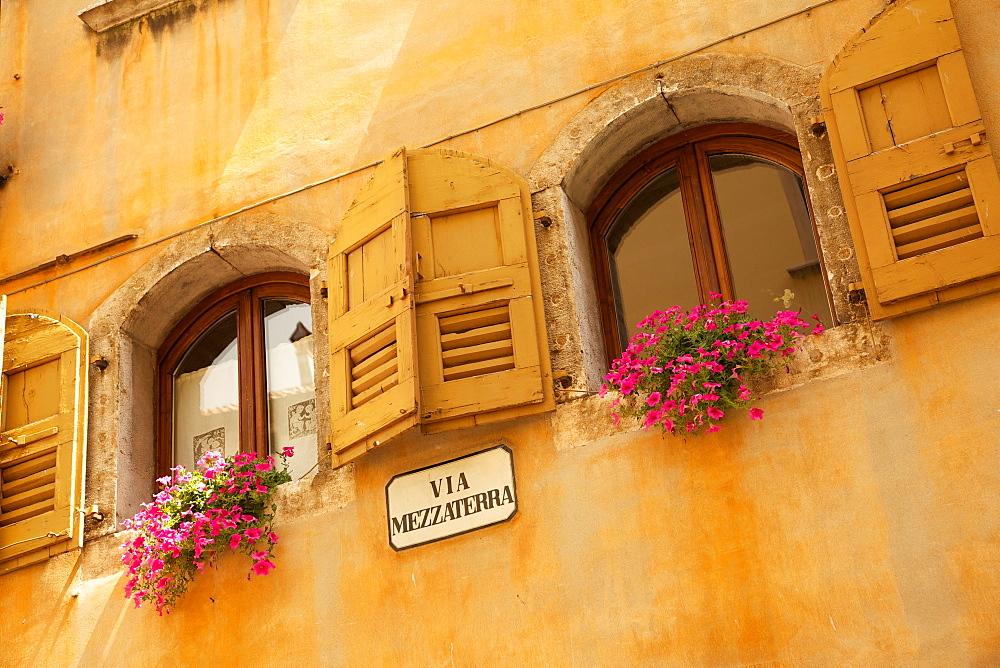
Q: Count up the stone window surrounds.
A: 2